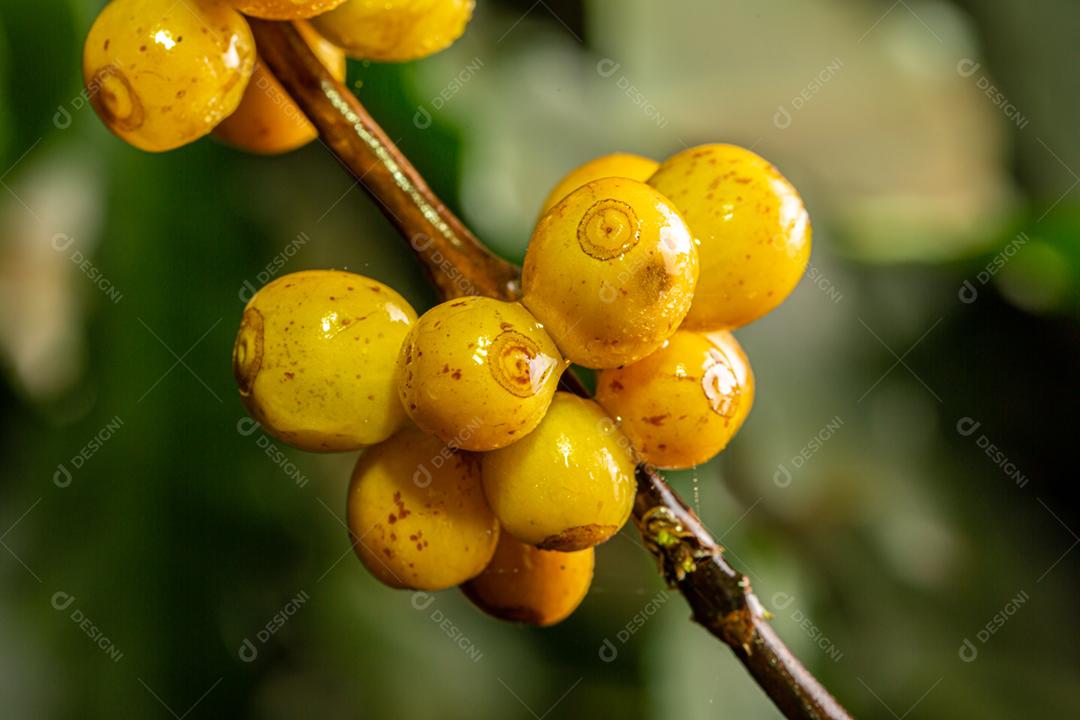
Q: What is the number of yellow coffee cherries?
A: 13